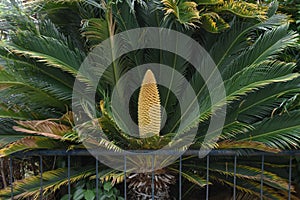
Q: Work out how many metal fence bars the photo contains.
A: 11